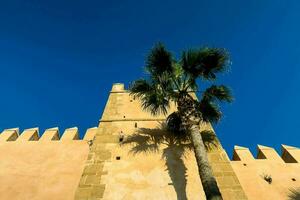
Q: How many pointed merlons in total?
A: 8